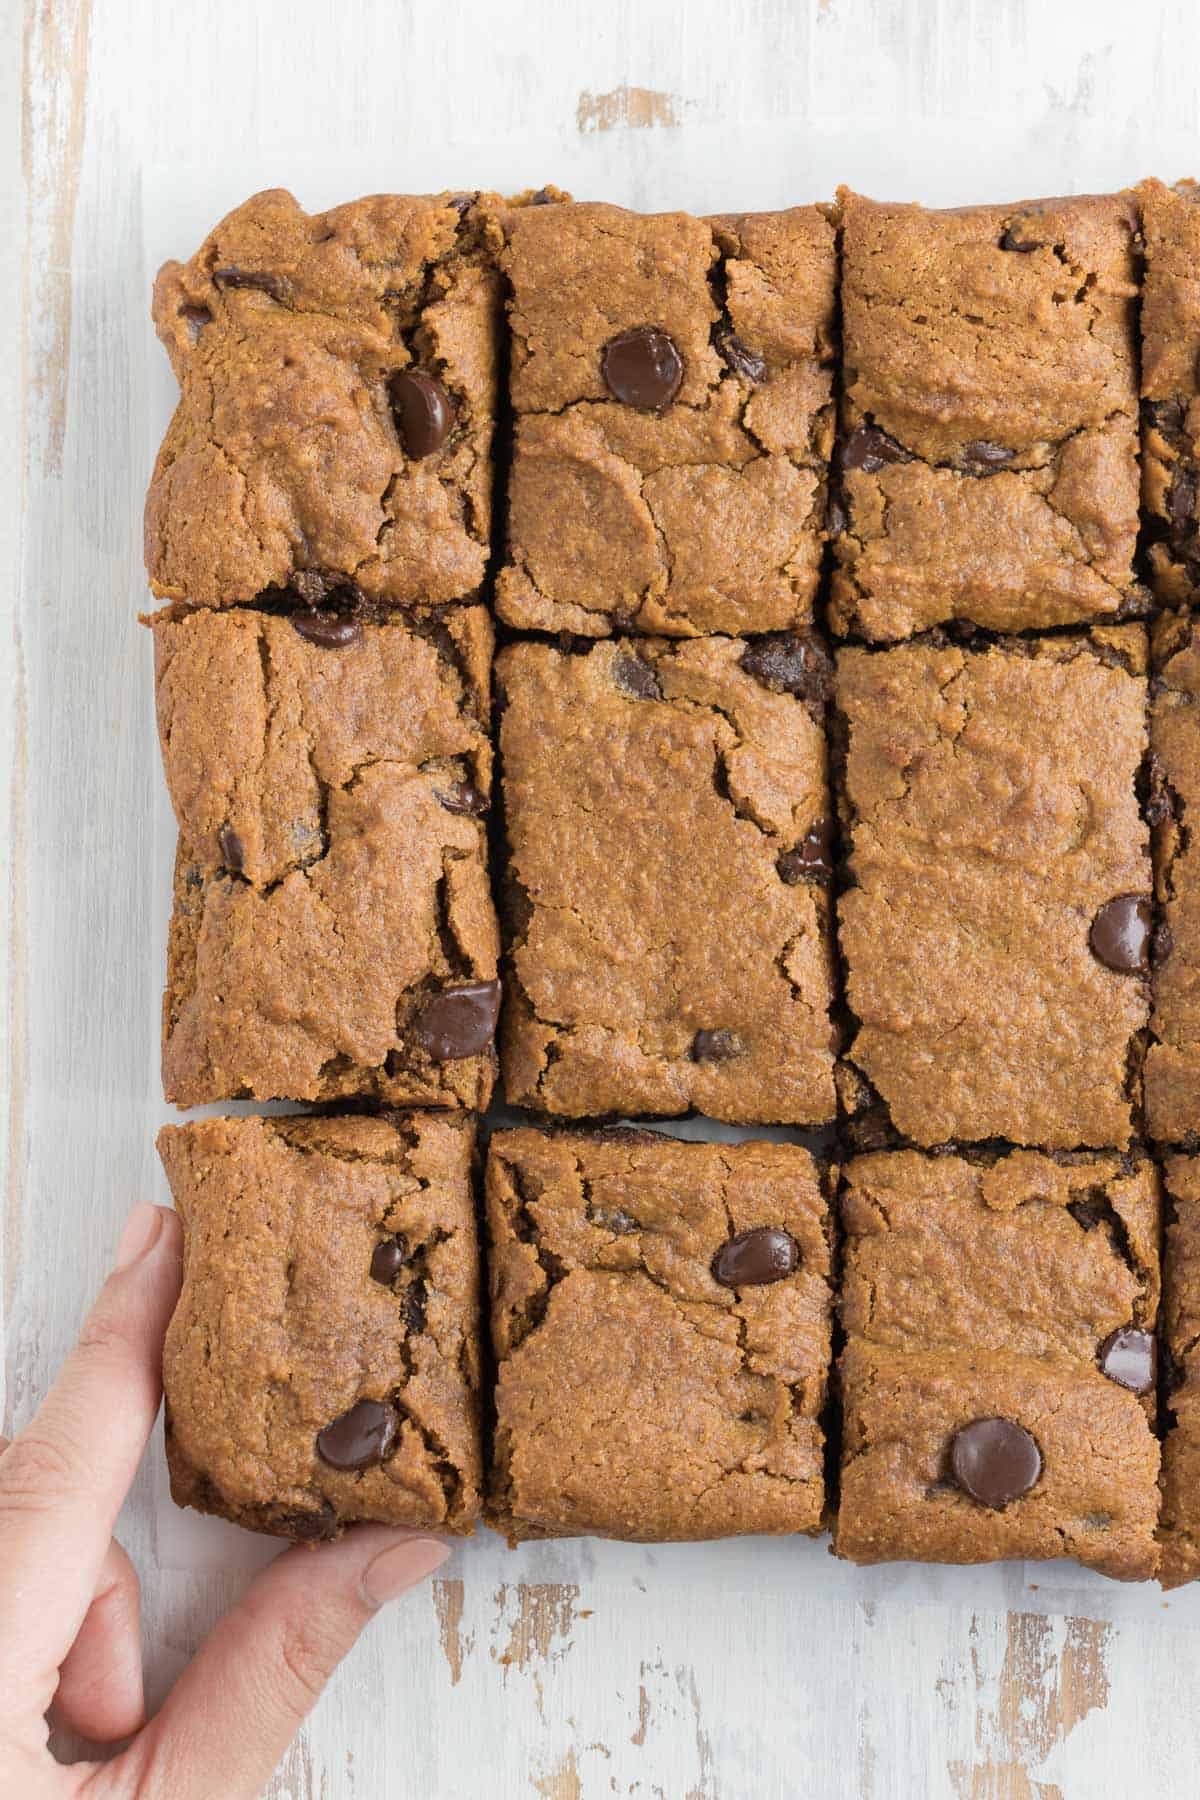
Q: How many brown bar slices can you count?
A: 12